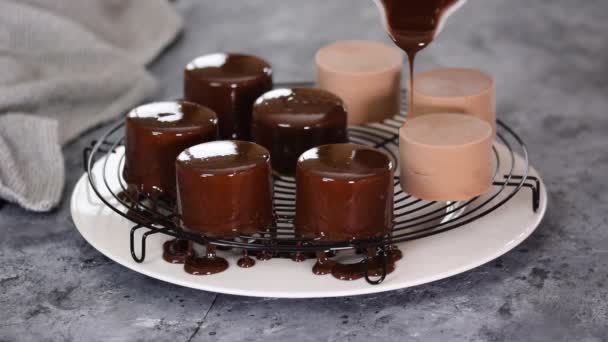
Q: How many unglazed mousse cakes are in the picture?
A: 3